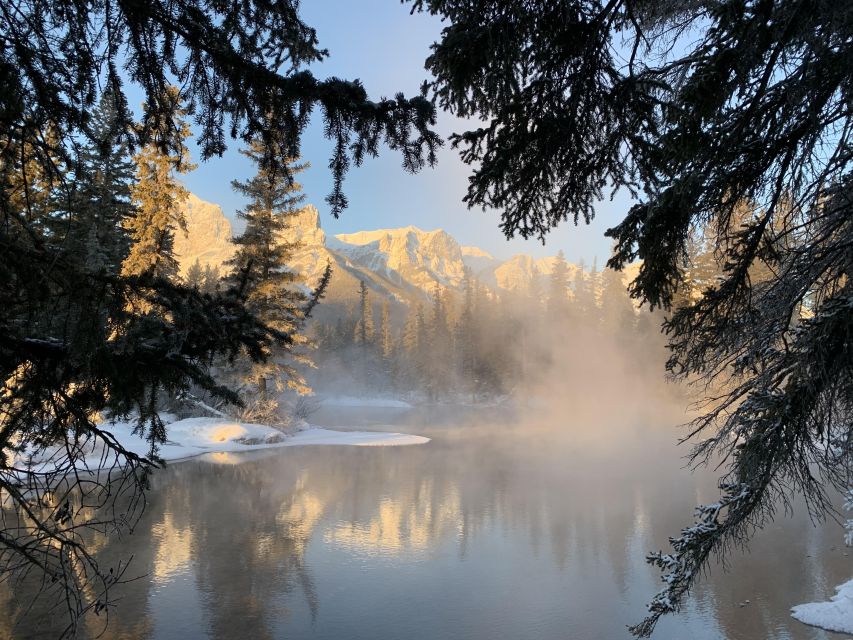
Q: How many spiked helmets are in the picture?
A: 0